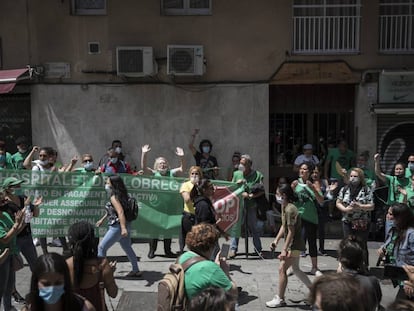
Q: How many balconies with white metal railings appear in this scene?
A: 2